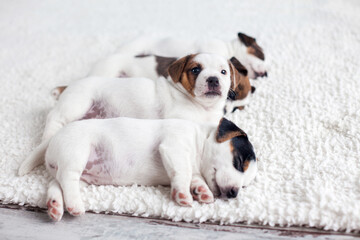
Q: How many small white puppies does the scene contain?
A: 4